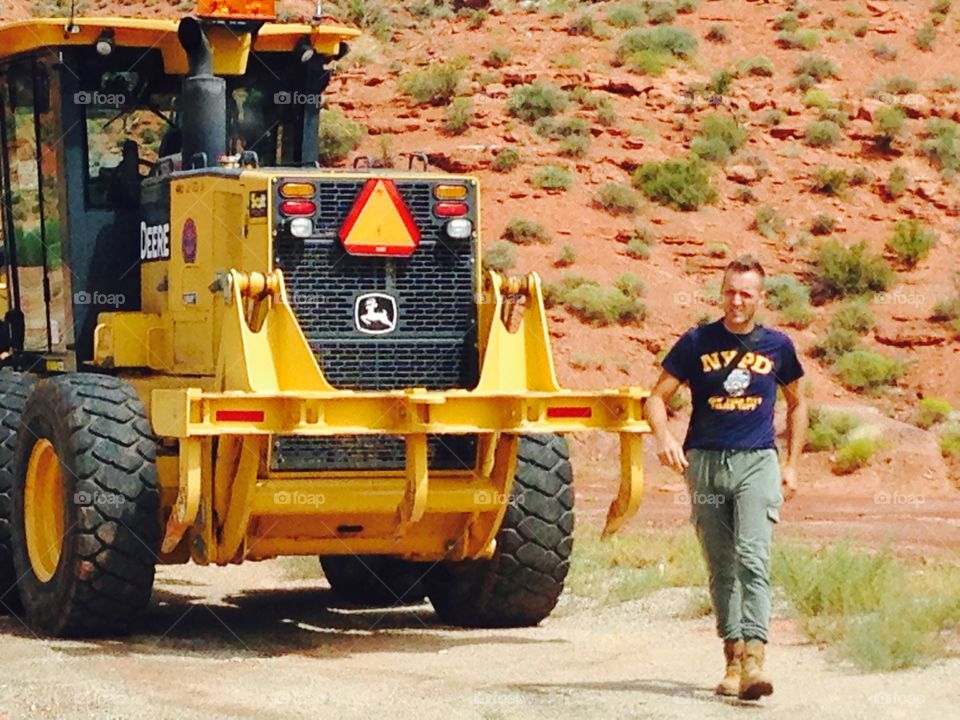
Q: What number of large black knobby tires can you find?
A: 4